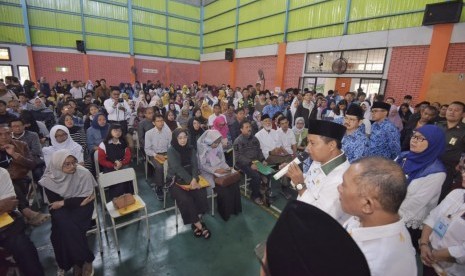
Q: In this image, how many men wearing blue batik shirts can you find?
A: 2